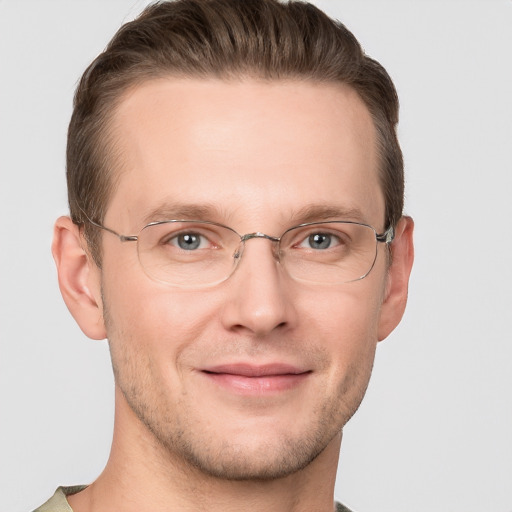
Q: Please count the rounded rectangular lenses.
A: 2